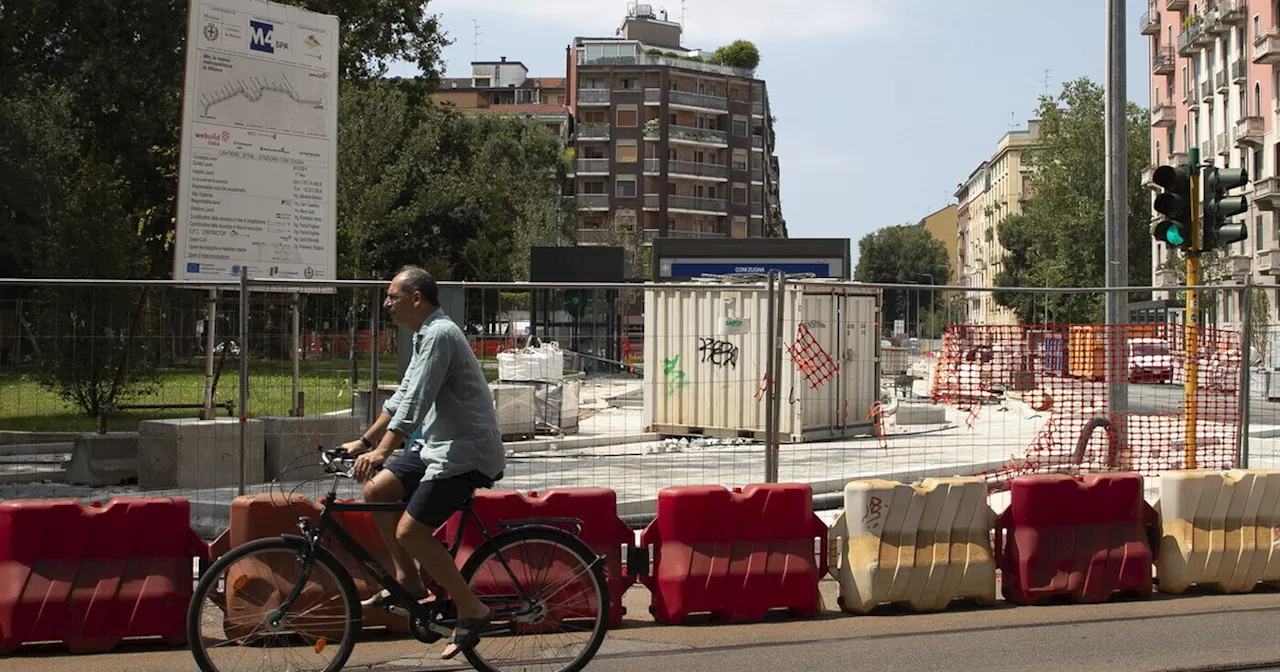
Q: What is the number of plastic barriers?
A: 7